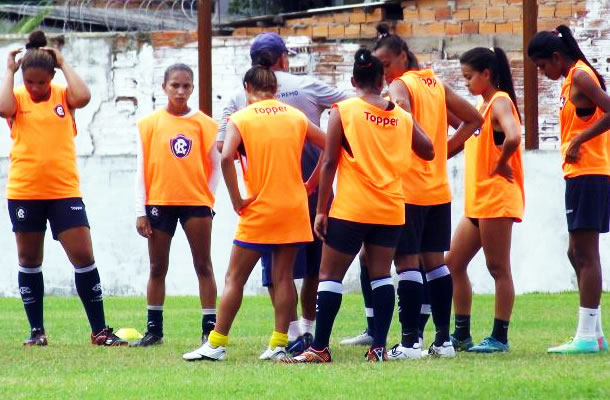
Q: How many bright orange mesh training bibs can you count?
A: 7